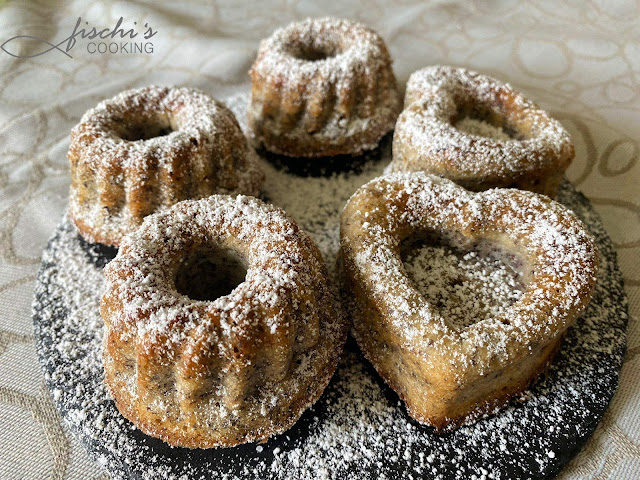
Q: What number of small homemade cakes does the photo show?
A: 5